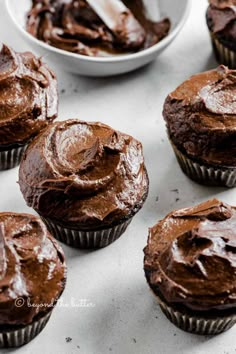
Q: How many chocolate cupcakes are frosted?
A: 6